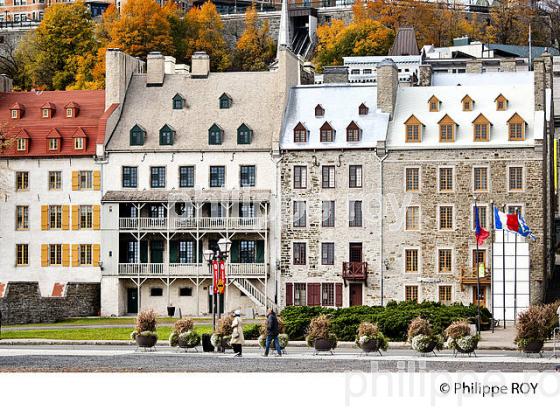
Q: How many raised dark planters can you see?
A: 9